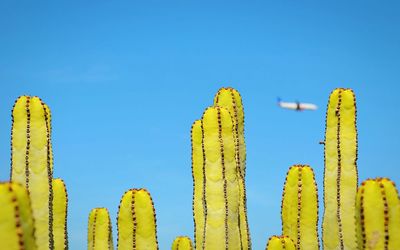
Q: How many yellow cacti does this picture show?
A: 13